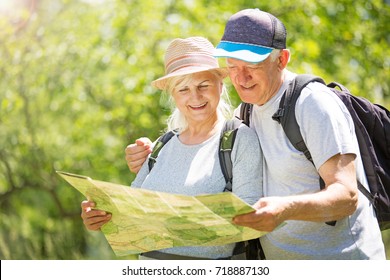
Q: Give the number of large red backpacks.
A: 0